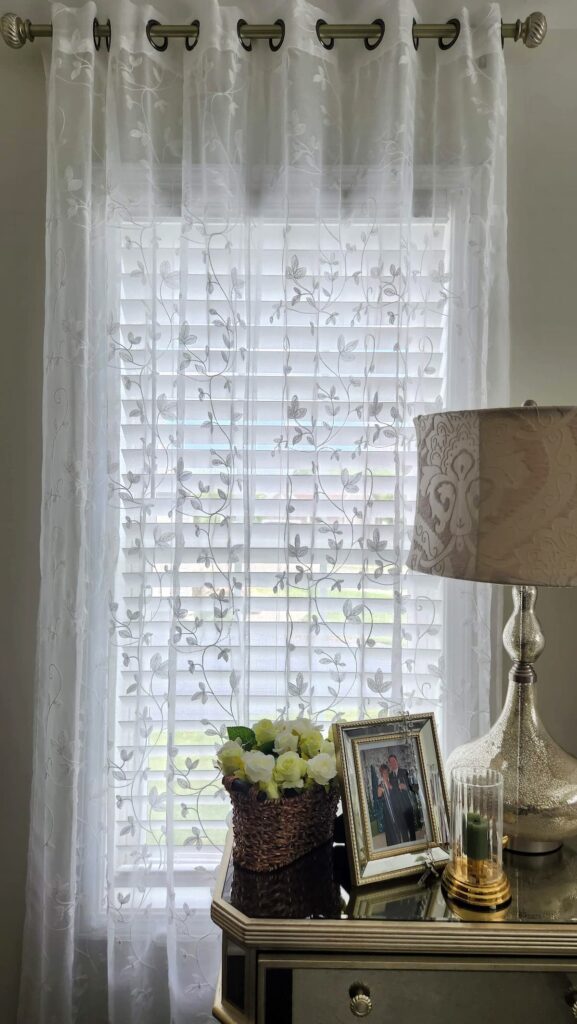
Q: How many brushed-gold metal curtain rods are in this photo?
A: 1